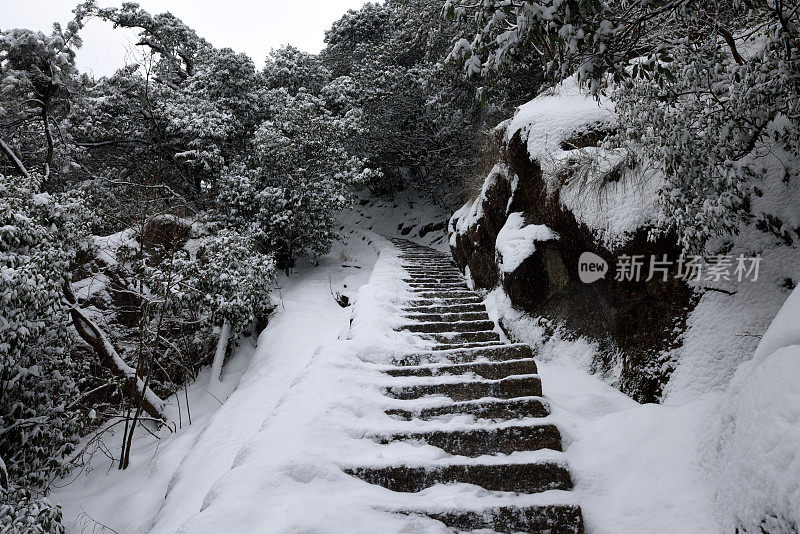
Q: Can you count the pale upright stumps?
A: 1